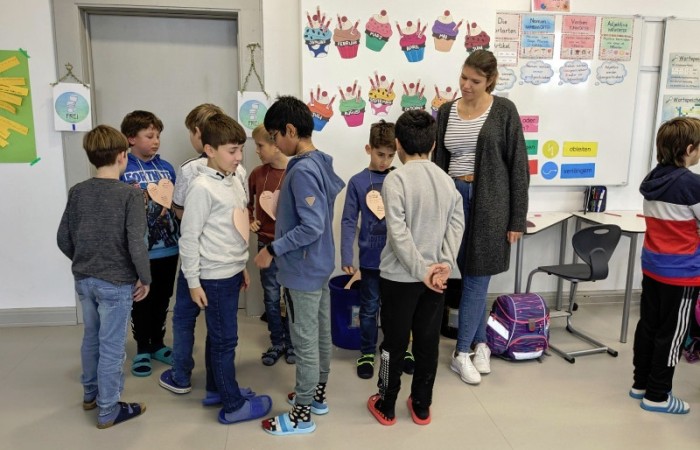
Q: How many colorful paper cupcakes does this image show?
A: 11